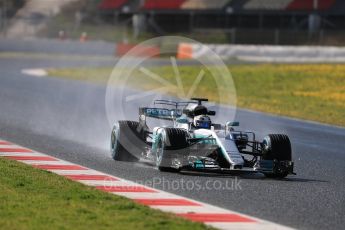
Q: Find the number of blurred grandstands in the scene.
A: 1